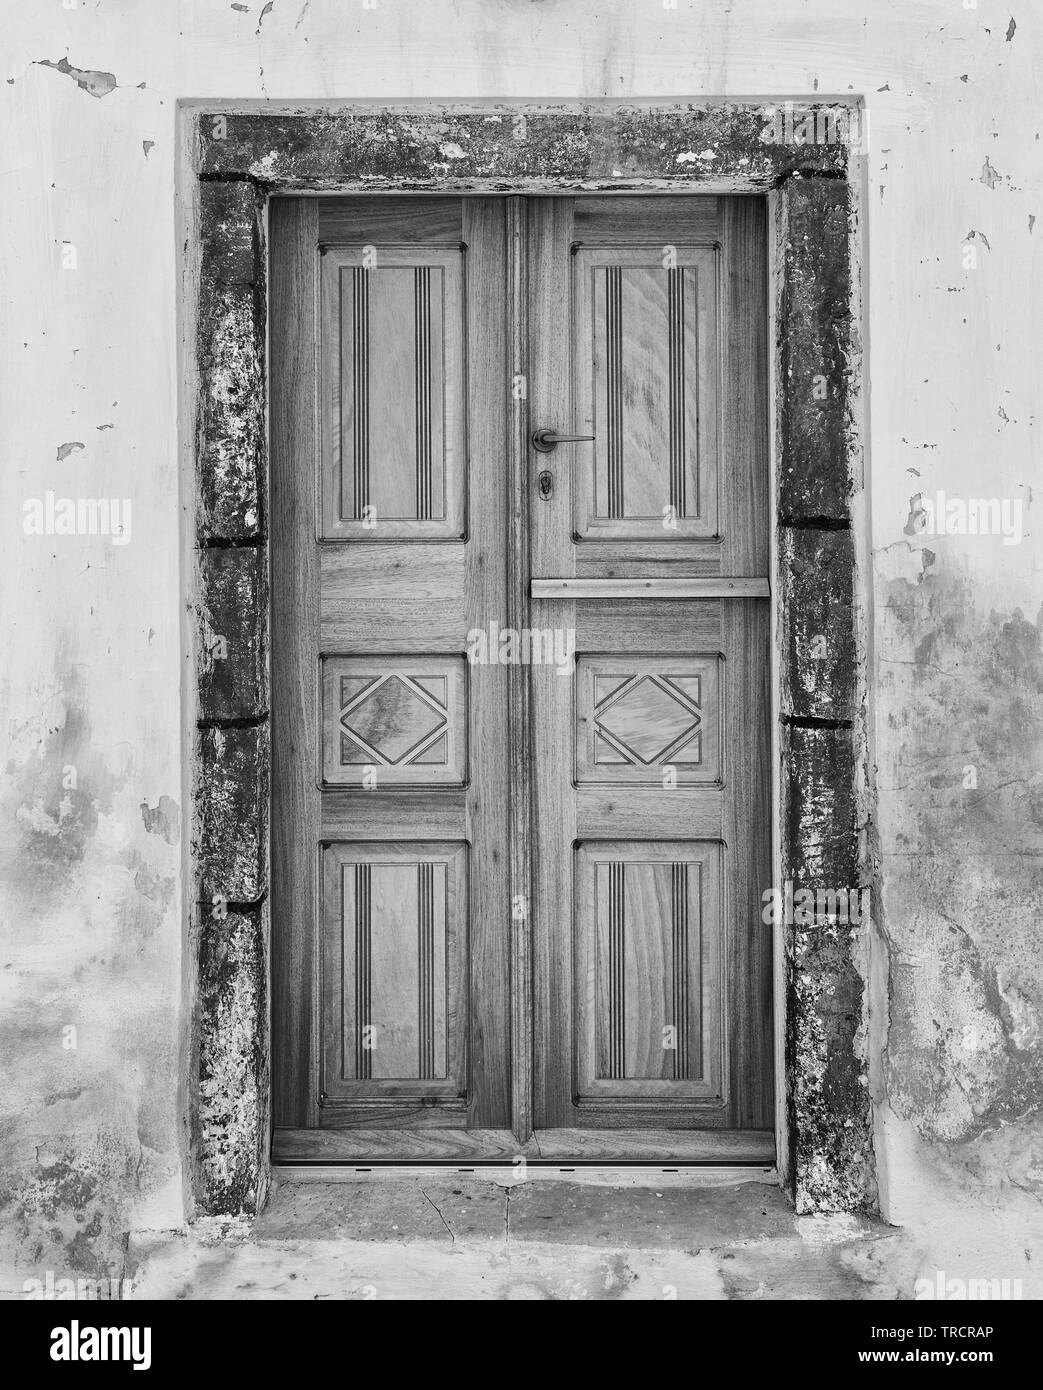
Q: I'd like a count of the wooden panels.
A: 6